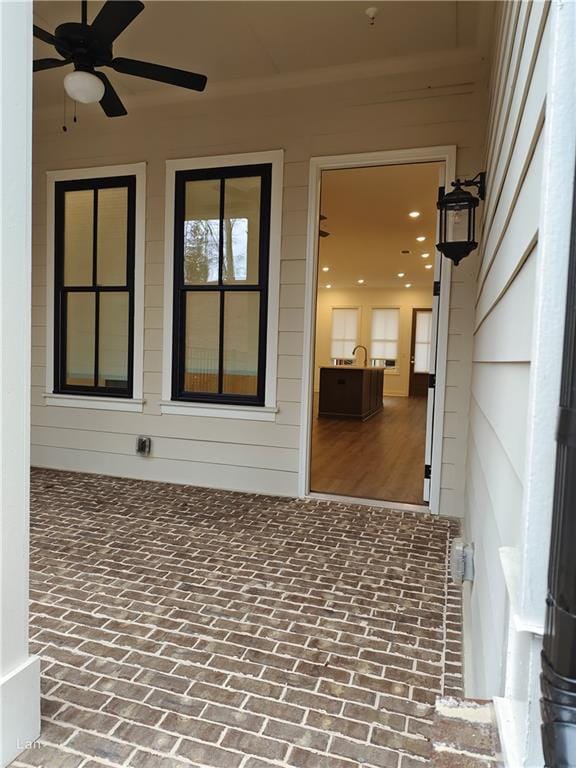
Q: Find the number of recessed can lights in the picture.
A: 9